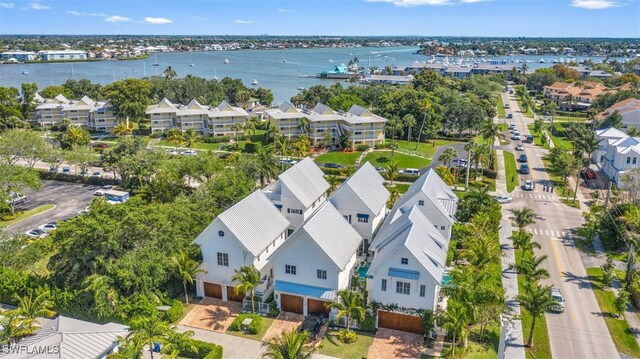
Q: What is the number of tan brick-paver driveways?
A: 3